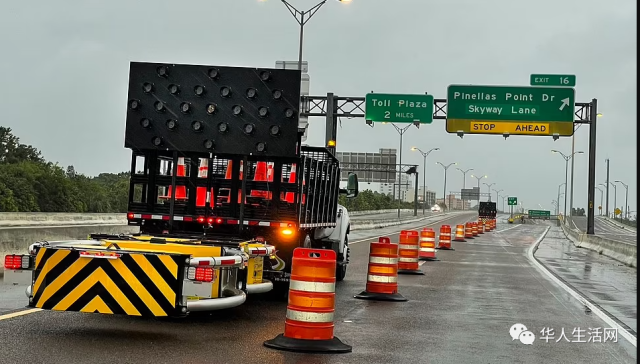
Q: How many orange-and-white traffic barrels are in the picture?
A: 12